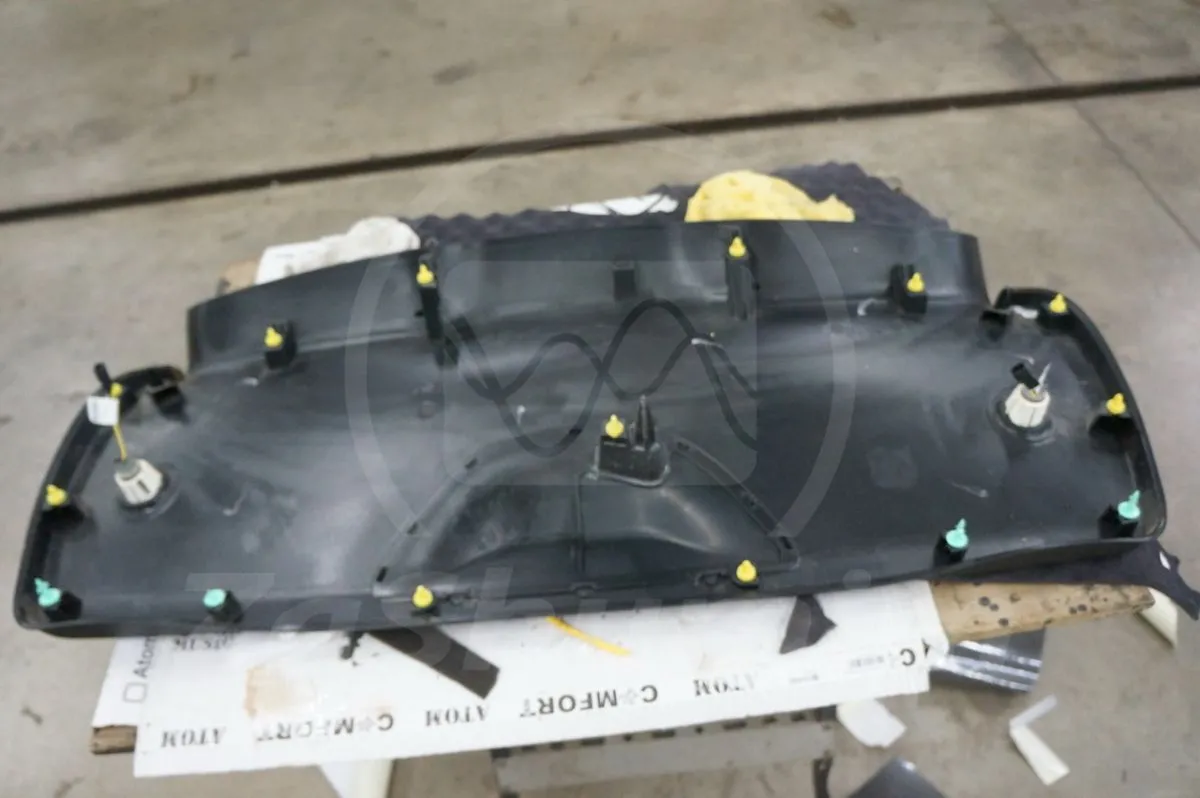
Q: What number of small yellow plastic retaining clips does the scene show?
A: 11